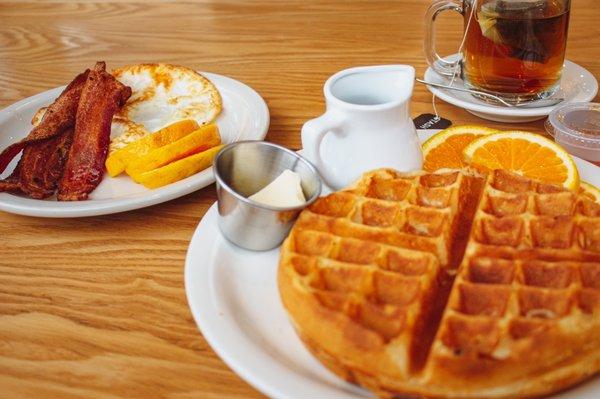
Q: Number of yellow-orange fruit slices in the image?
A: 6